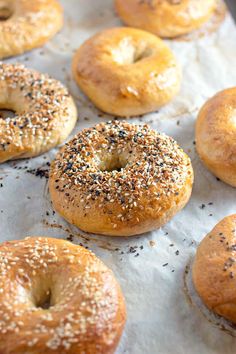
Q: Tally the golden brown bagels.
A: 8